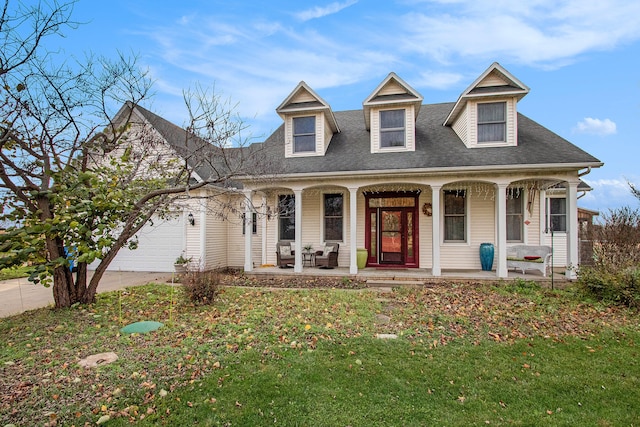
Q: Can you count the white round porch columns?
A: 6